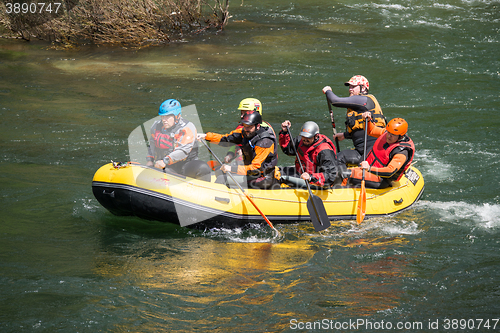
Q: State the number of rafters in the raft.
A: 6